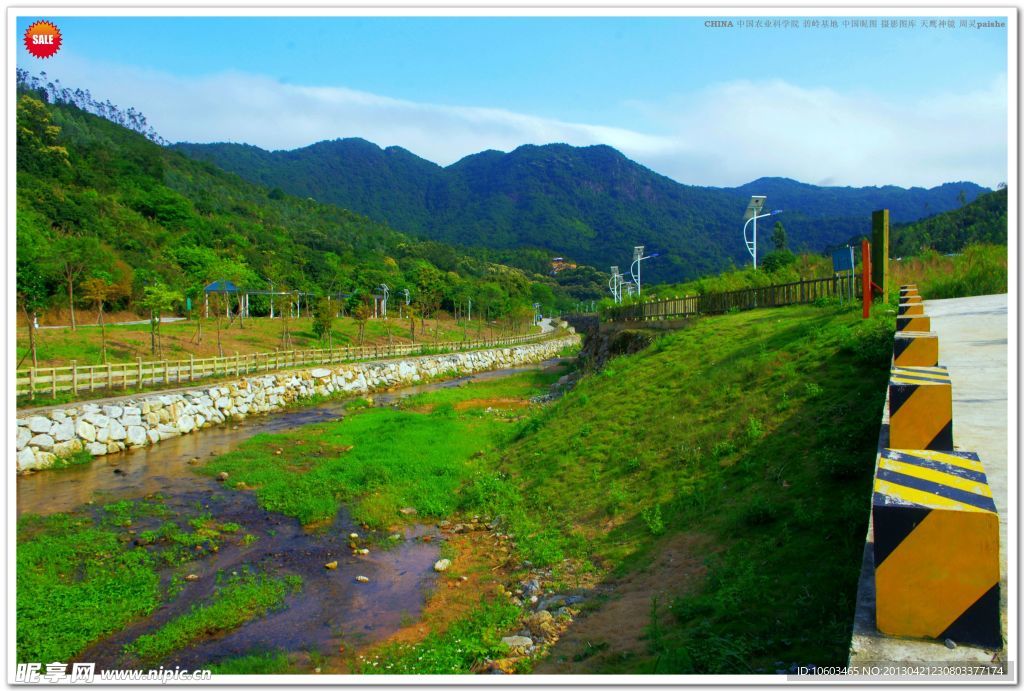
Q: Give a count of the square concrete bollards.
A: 8